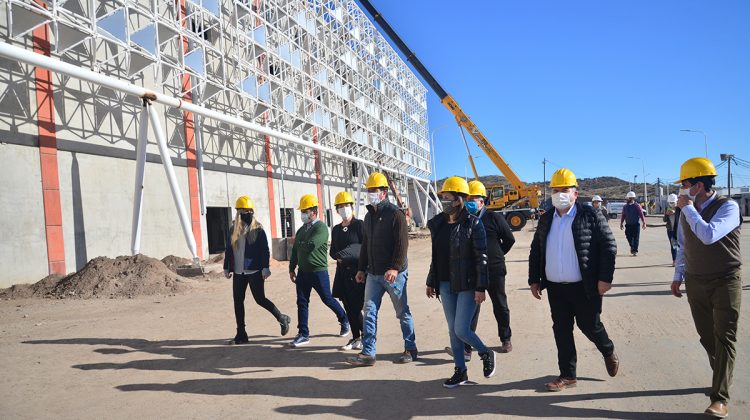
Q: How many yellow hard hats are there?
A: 8